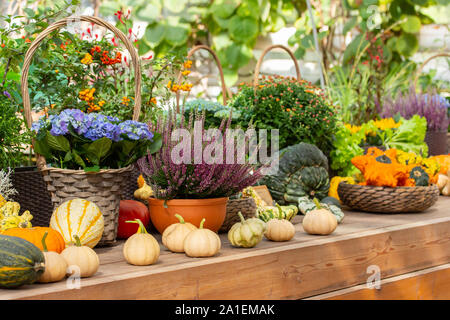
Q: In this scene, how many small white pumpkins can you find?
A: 7